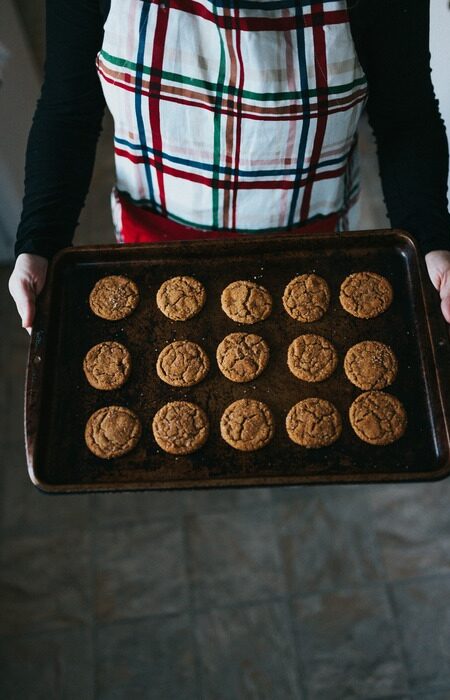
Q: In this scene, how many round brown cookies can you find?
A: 15